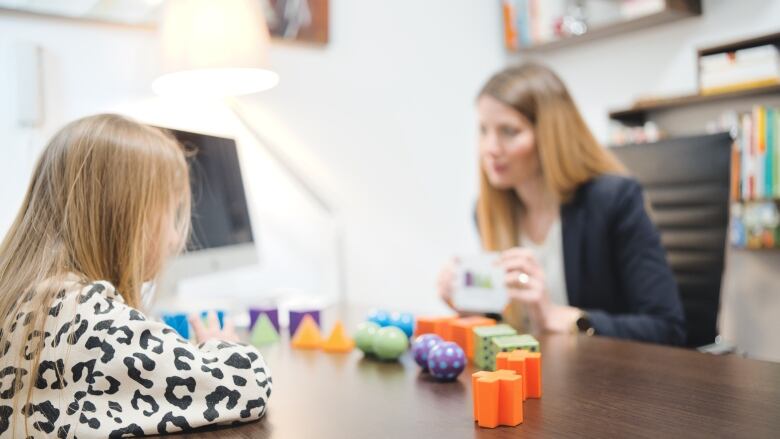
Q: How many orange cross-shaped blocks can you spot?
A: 2